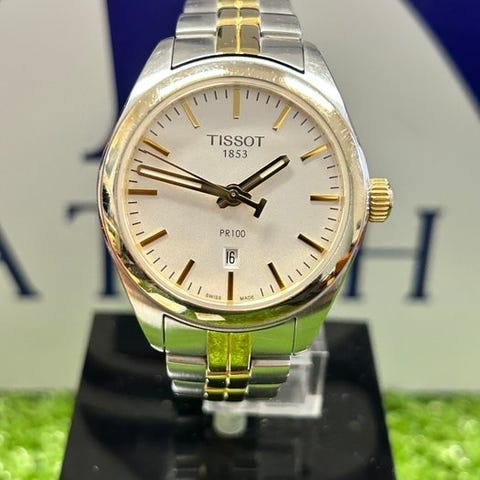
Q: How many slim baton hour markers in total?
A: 12